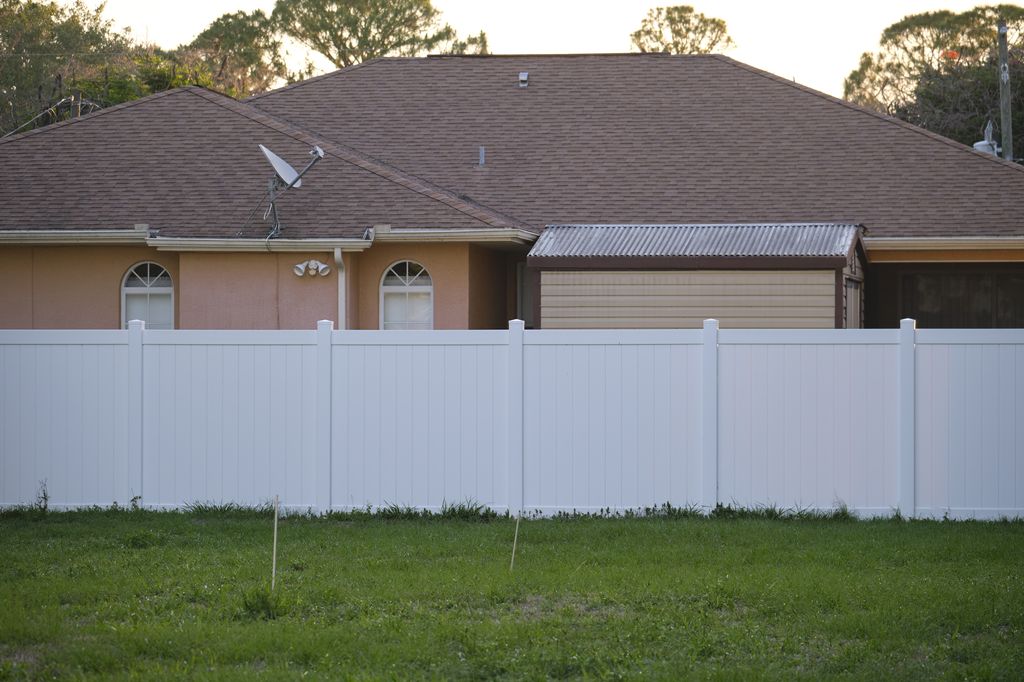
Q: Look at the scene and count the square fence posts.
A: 5